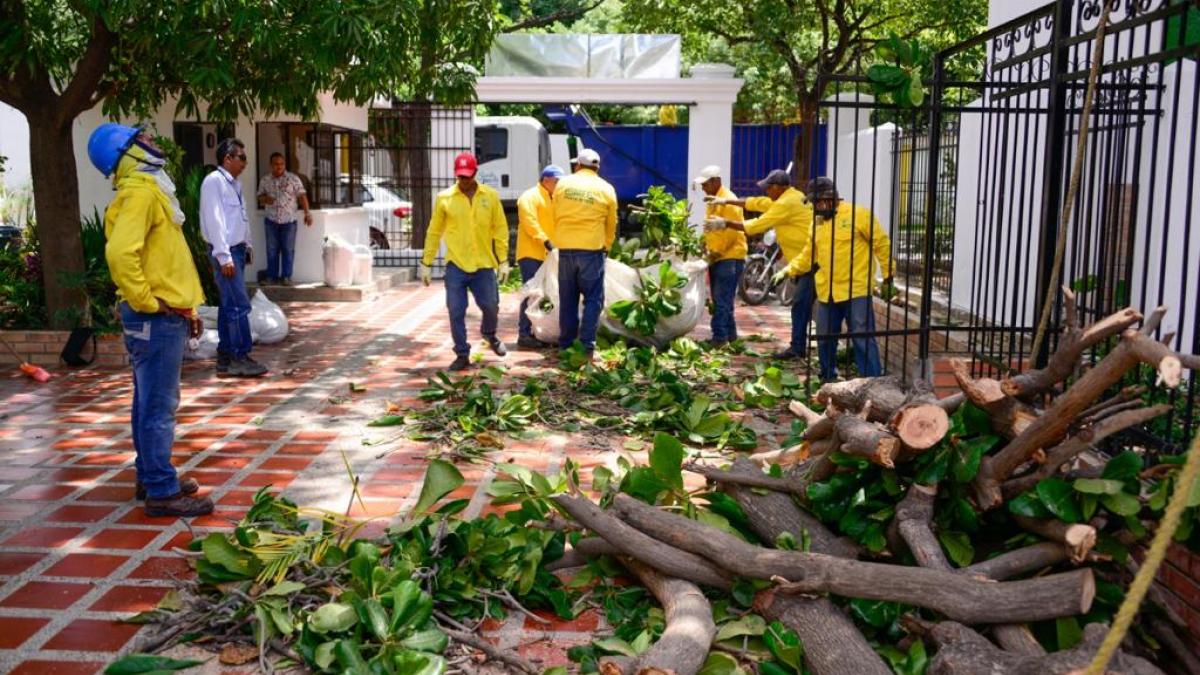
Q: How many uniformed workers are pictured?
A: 7